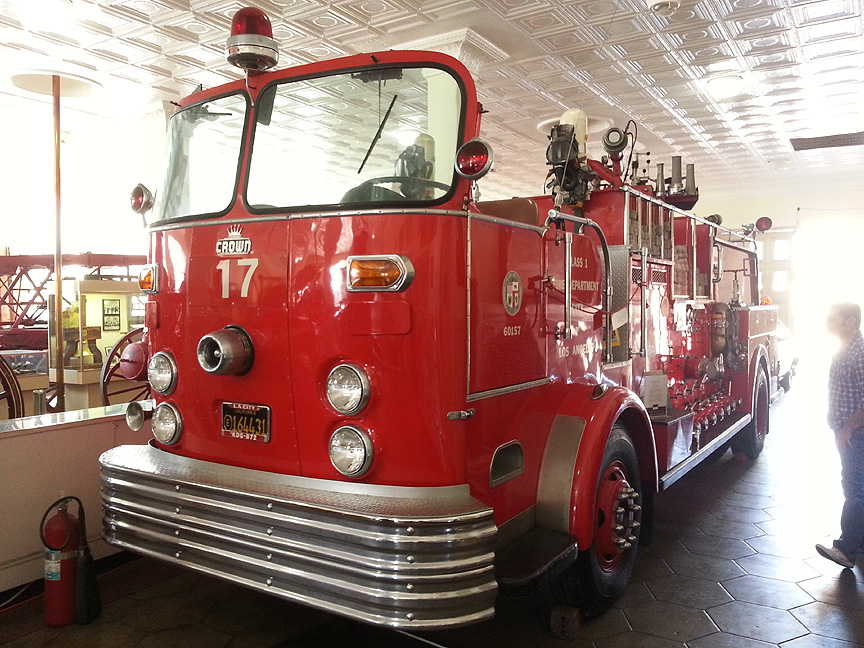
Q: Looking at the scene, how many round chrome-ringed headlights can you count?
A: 4